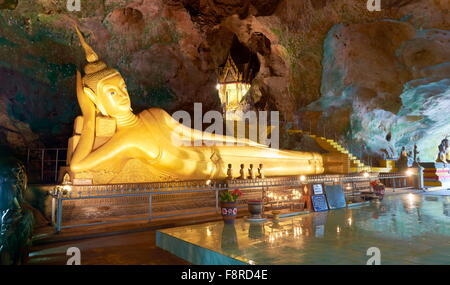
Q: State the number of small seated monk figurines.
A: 4